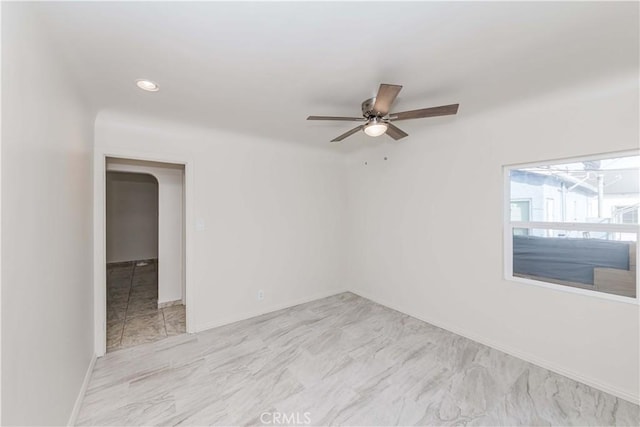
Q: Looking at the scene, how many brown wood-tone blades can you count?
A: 5